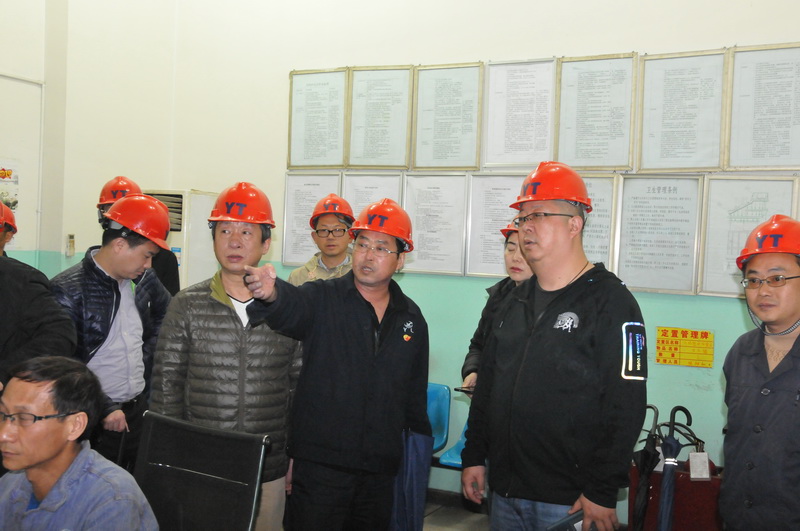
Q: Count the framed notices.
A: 14